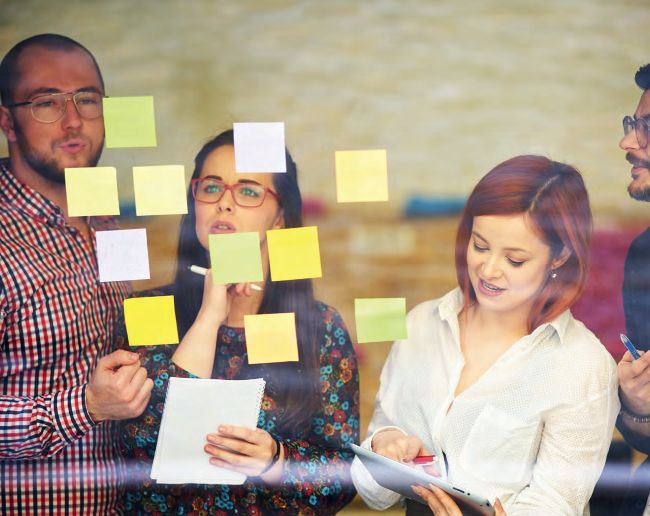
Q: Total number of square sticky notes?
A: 11